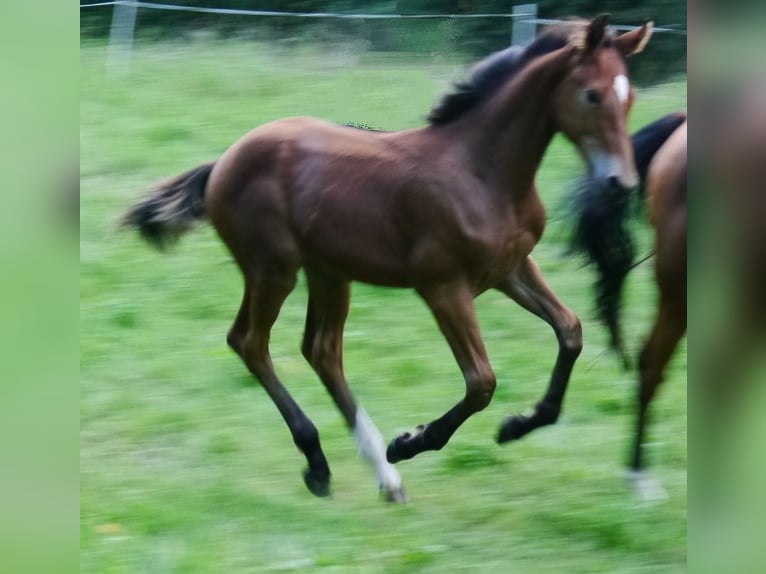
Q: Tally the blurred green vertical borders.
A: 2